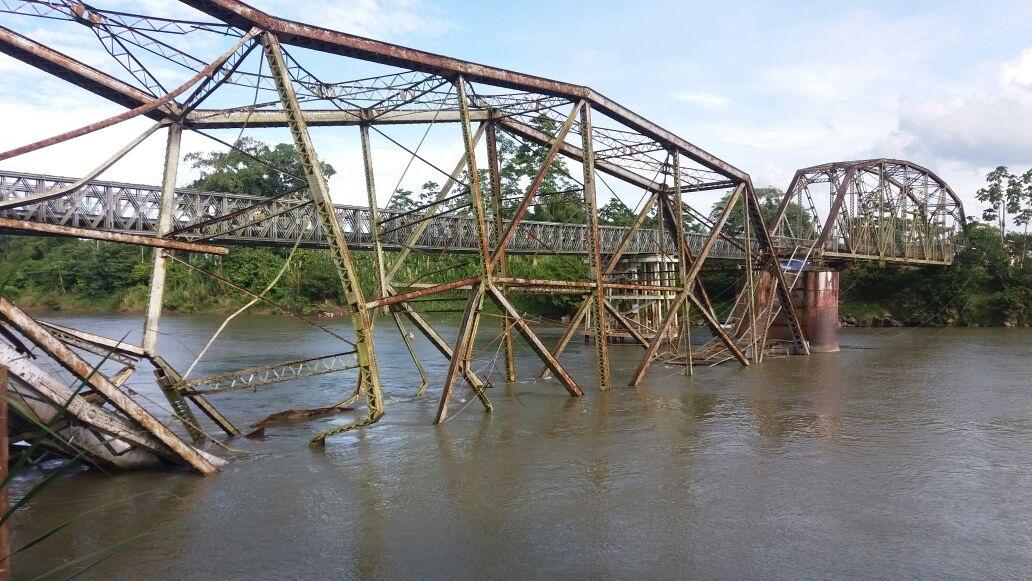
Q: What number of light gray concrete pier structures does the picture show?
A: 1